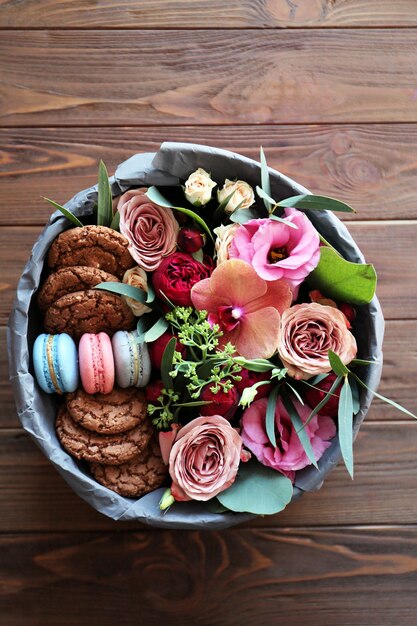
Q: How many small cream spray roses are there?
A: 4